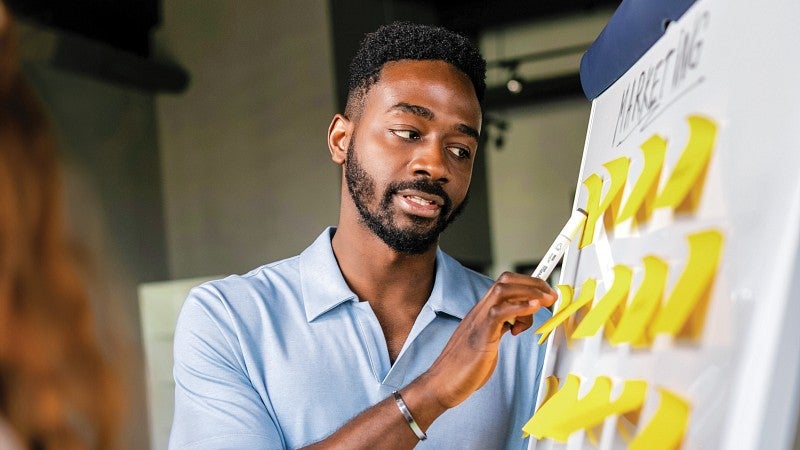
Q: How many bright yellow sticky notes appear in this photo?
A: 14